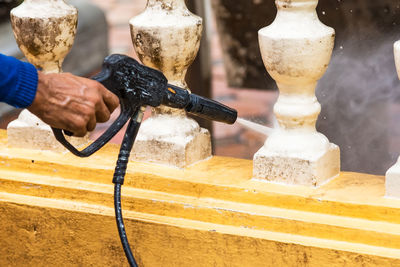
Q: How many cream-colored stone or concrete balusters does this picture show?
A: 4